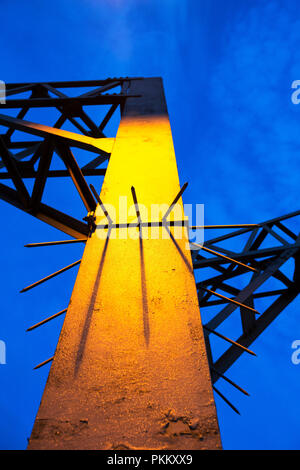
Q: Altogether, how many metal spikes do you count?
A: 13